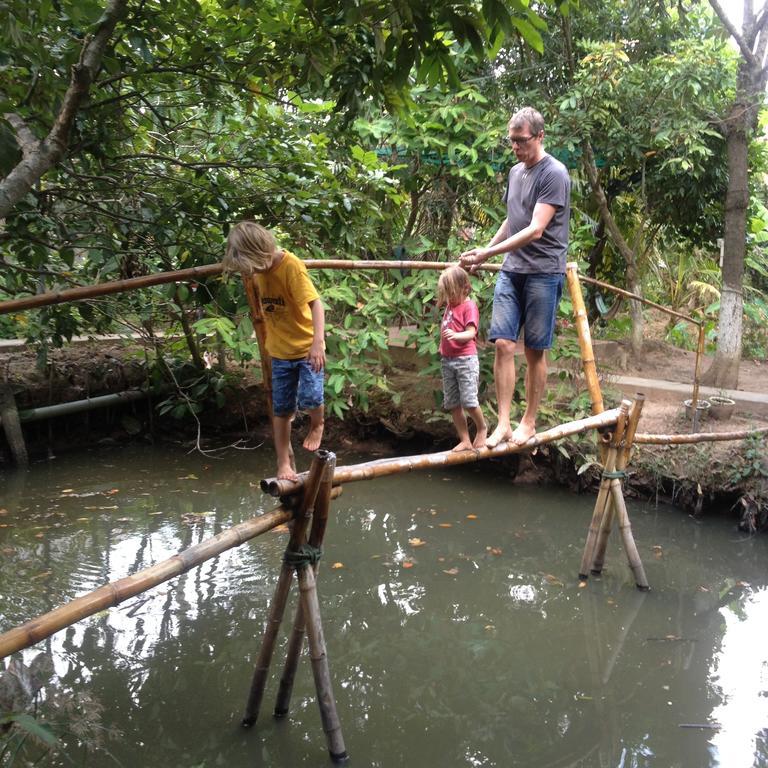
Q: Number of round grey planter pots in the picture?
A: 2